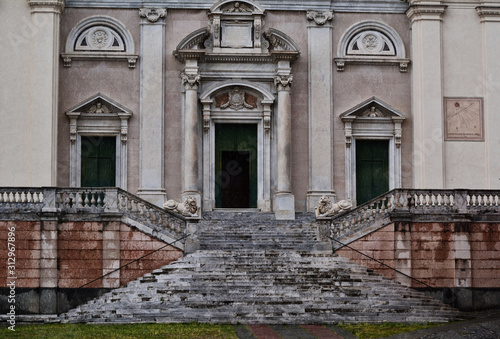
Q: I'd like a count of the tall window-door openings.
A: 3